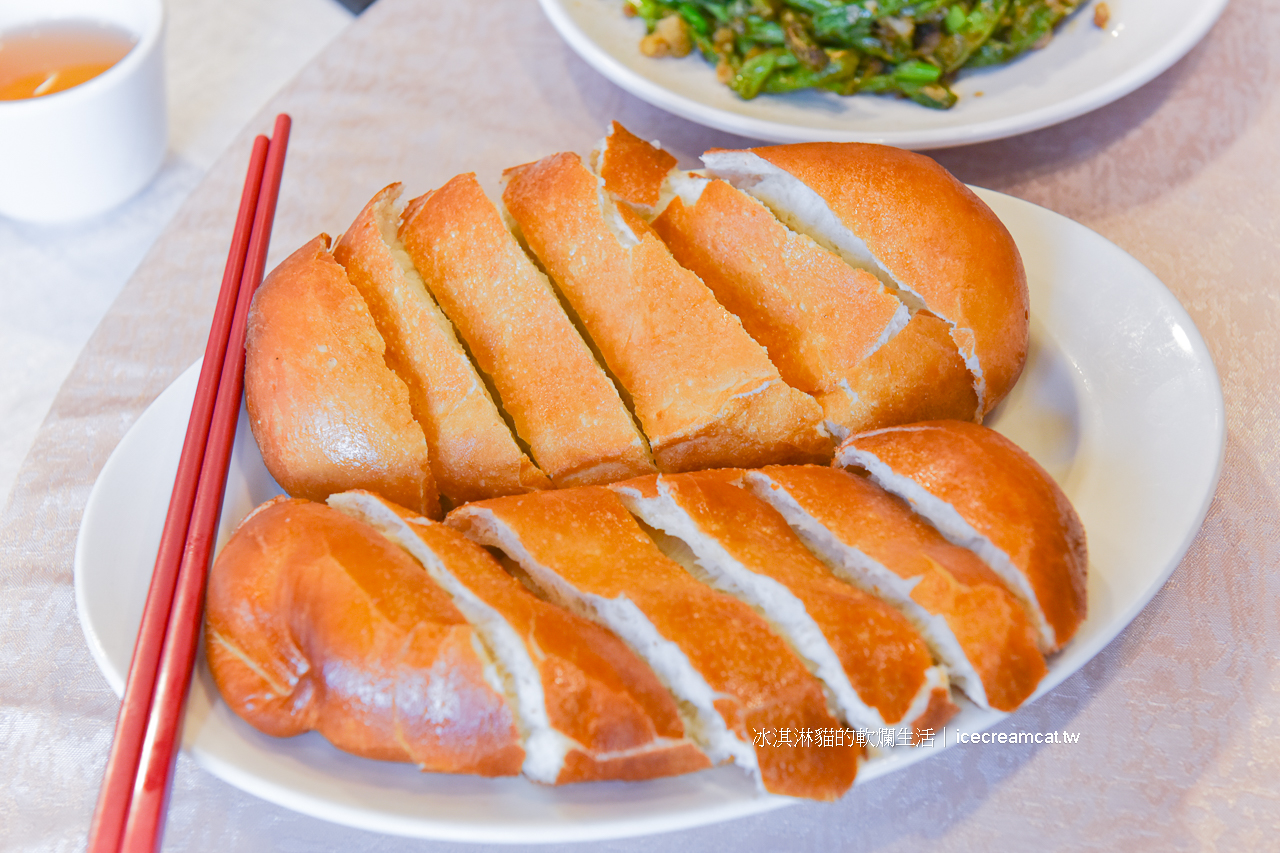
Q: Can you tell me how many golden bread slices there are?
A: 12